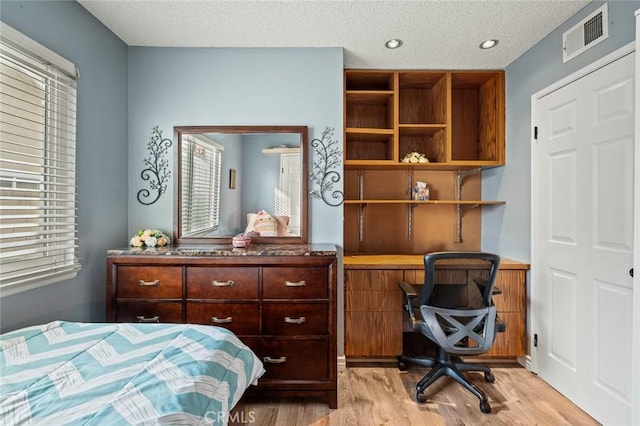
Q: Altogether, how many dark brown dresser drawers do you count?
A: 7